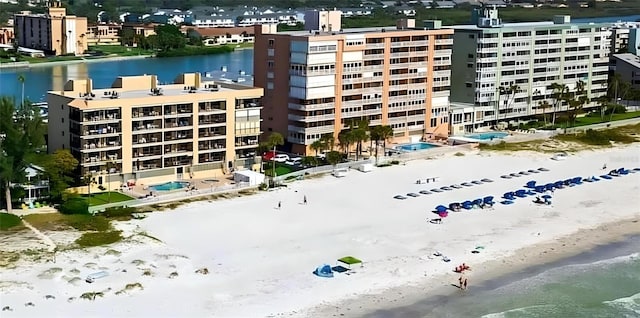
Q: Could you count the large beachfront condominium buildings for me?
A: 3